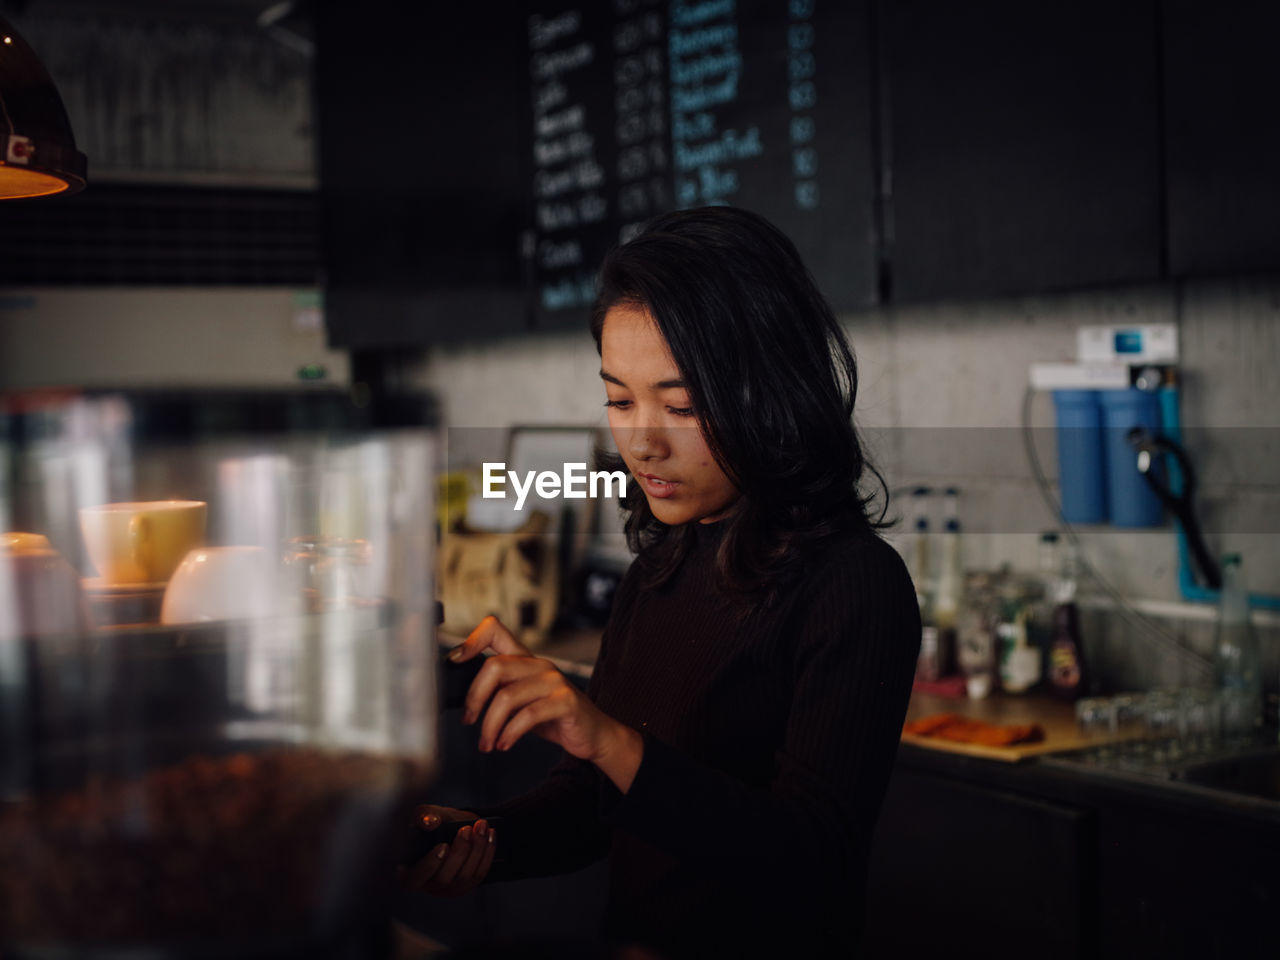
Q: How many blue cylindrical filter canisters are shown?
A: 2